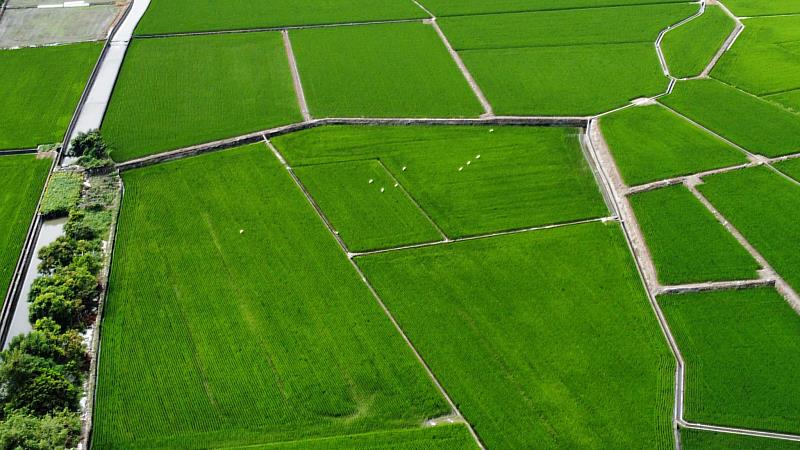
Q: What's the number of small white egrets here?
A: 9